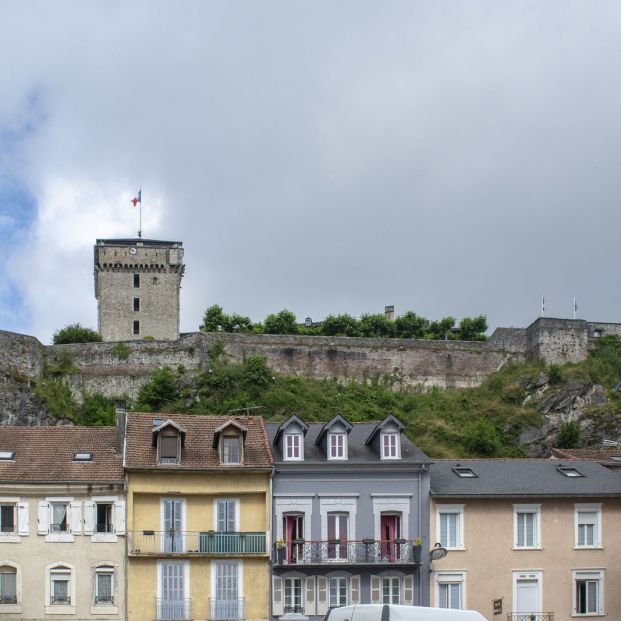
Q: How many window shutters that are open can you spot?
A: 11